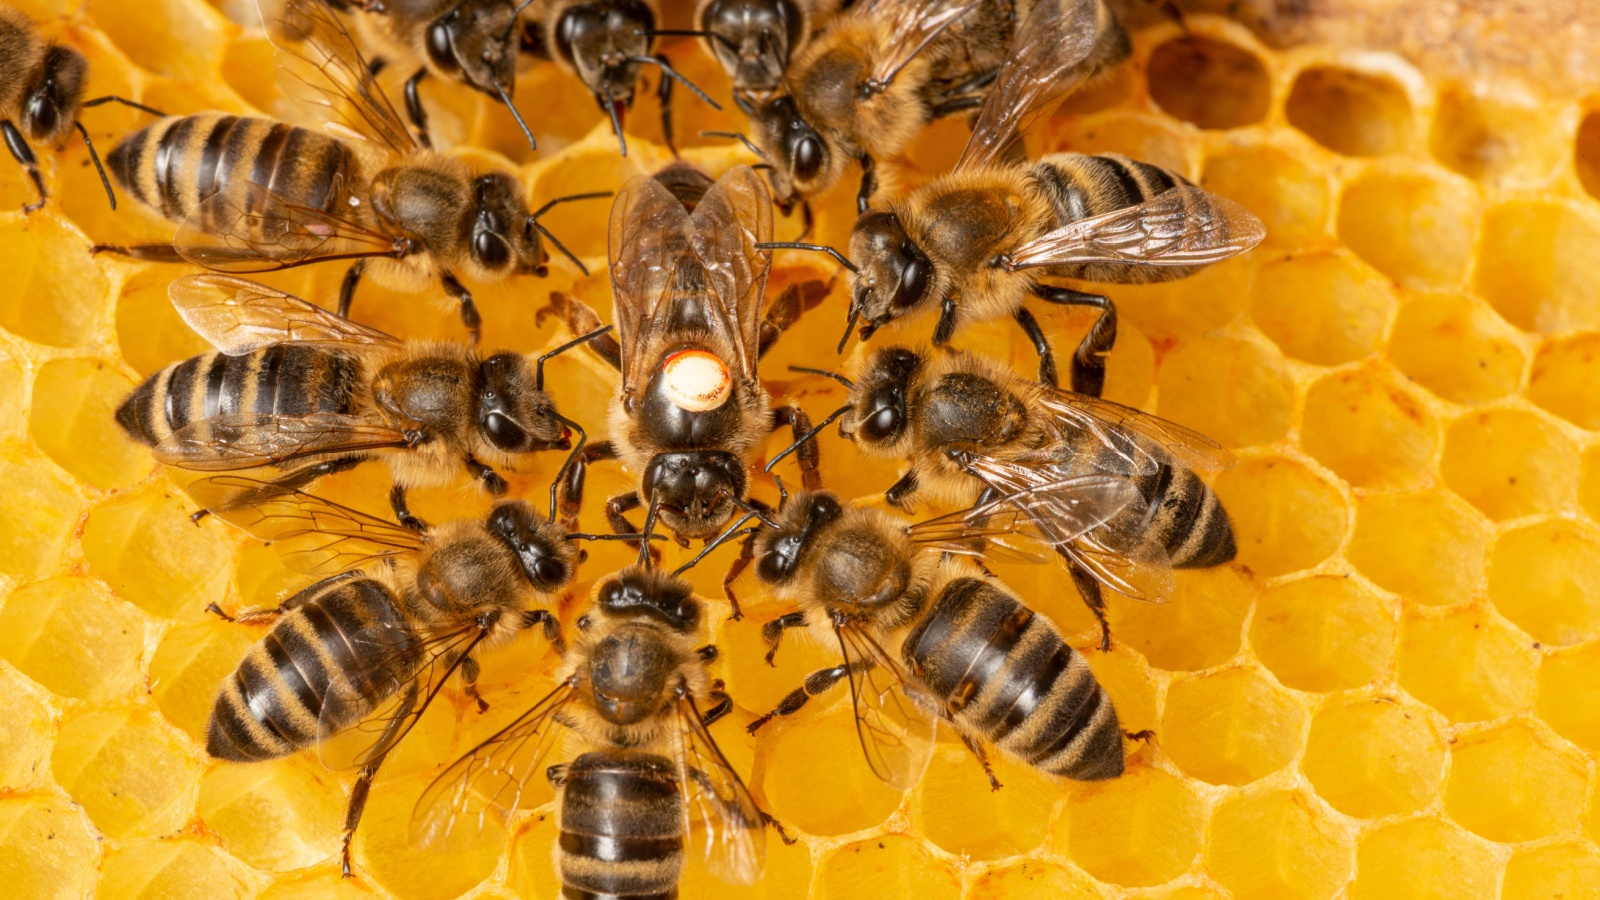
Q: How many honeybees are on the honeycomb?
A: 13